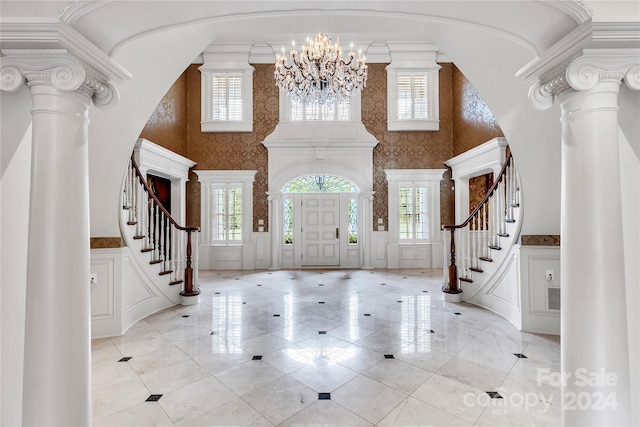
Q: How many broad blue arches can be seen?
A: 0